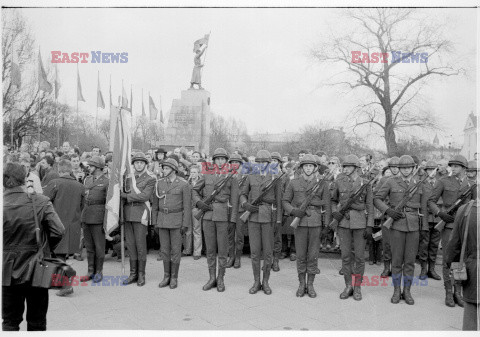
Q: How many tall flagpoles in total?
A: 11